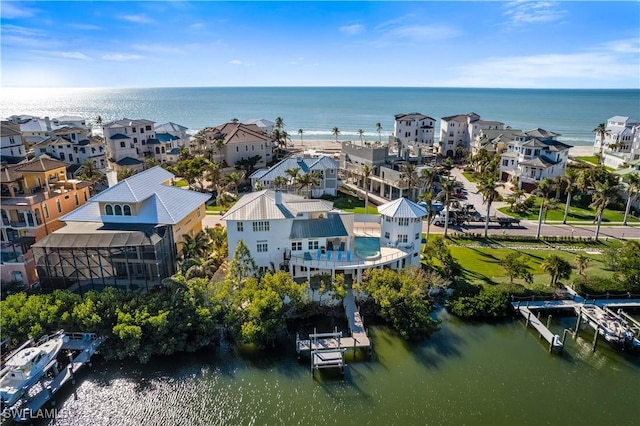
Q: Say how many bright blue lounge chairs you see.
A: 4